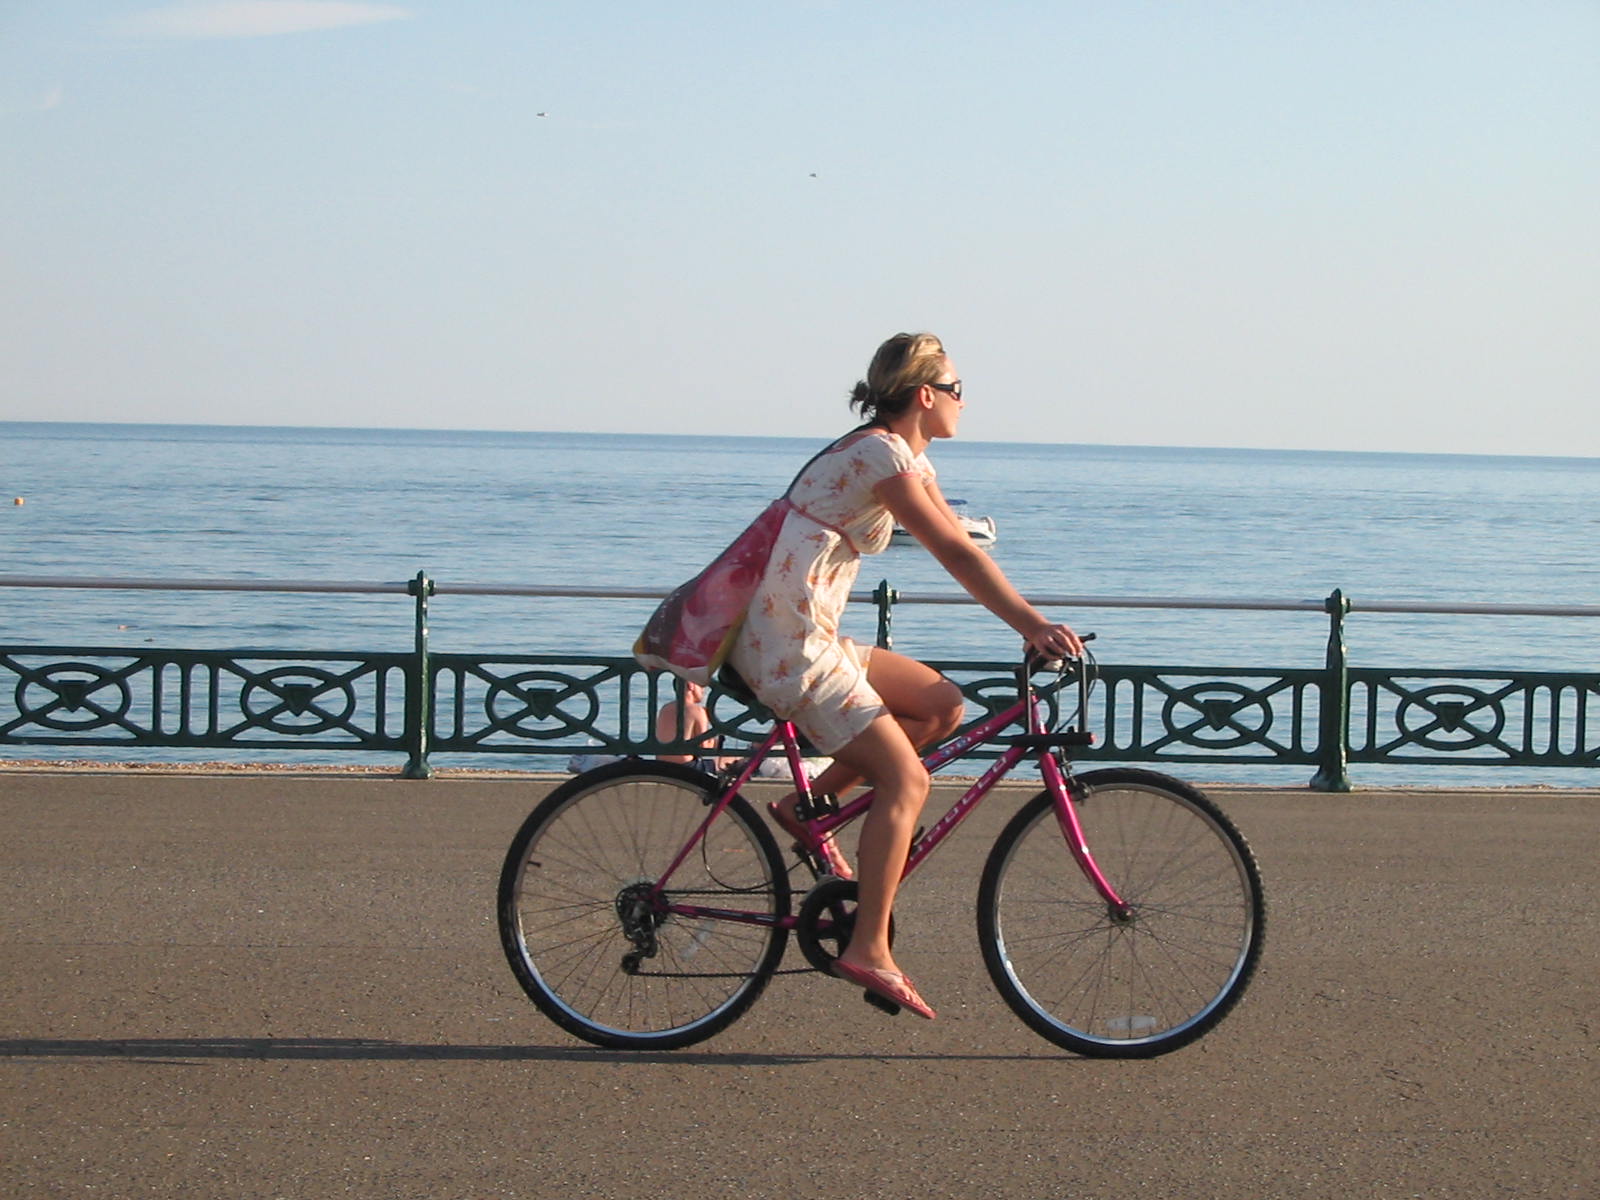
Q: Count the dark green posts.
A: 3